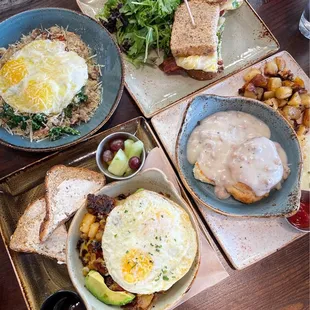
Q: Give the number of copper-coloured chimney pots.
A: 0